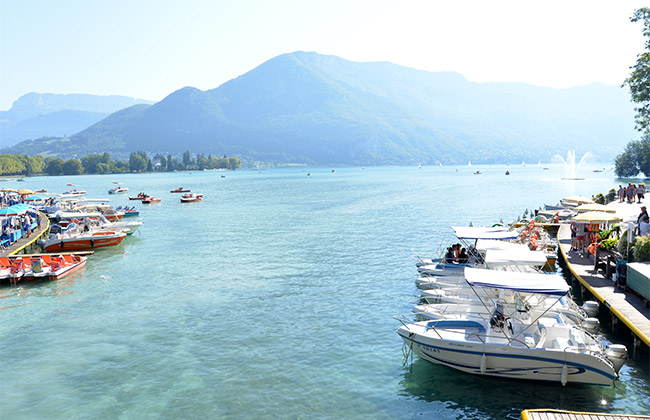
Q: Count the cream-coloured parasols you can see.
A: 3